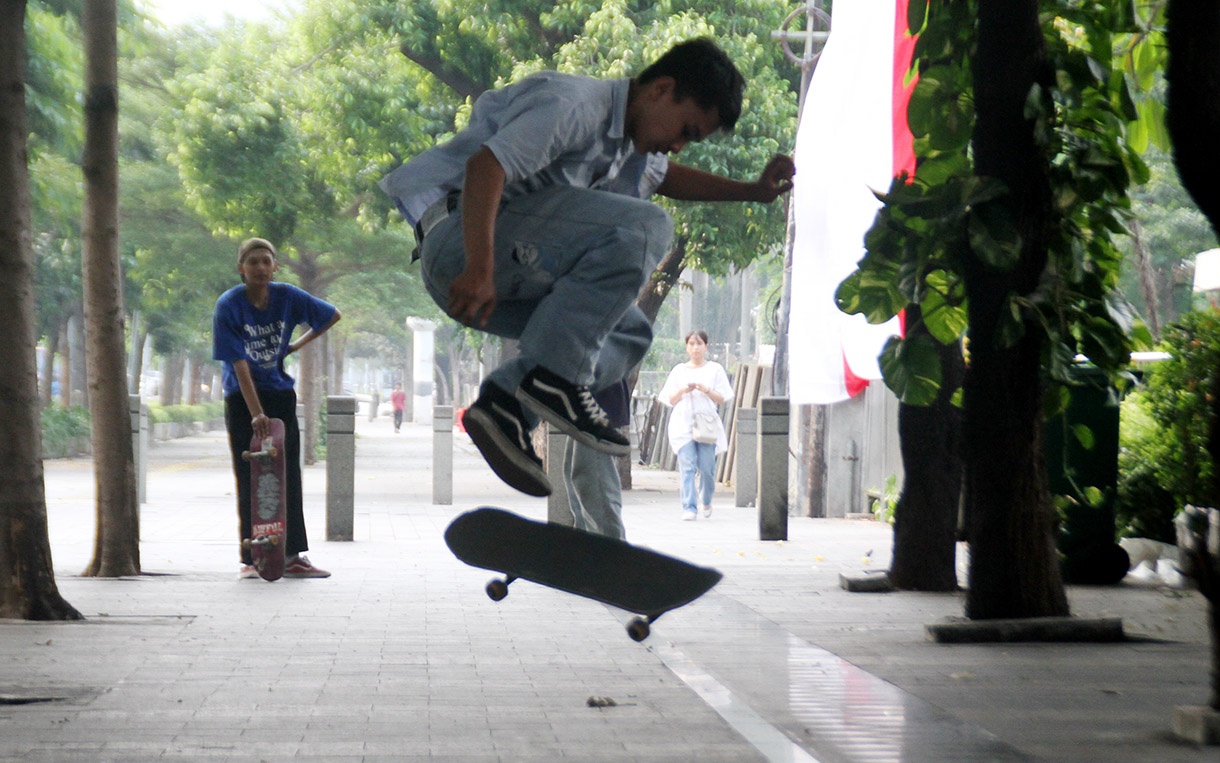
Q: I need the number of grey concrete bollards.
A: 8